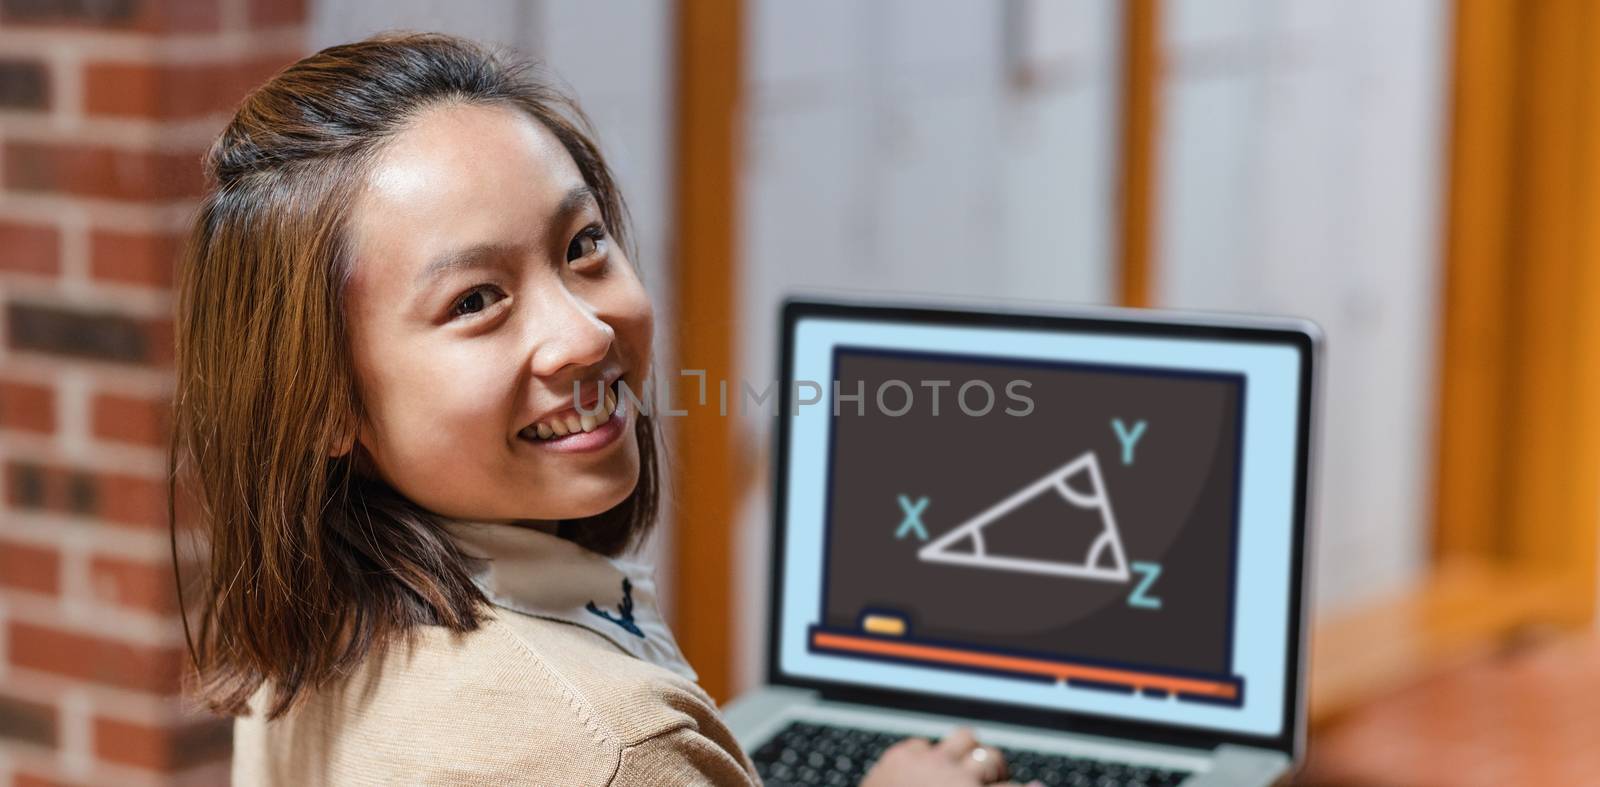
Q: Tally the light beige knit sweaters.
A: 1